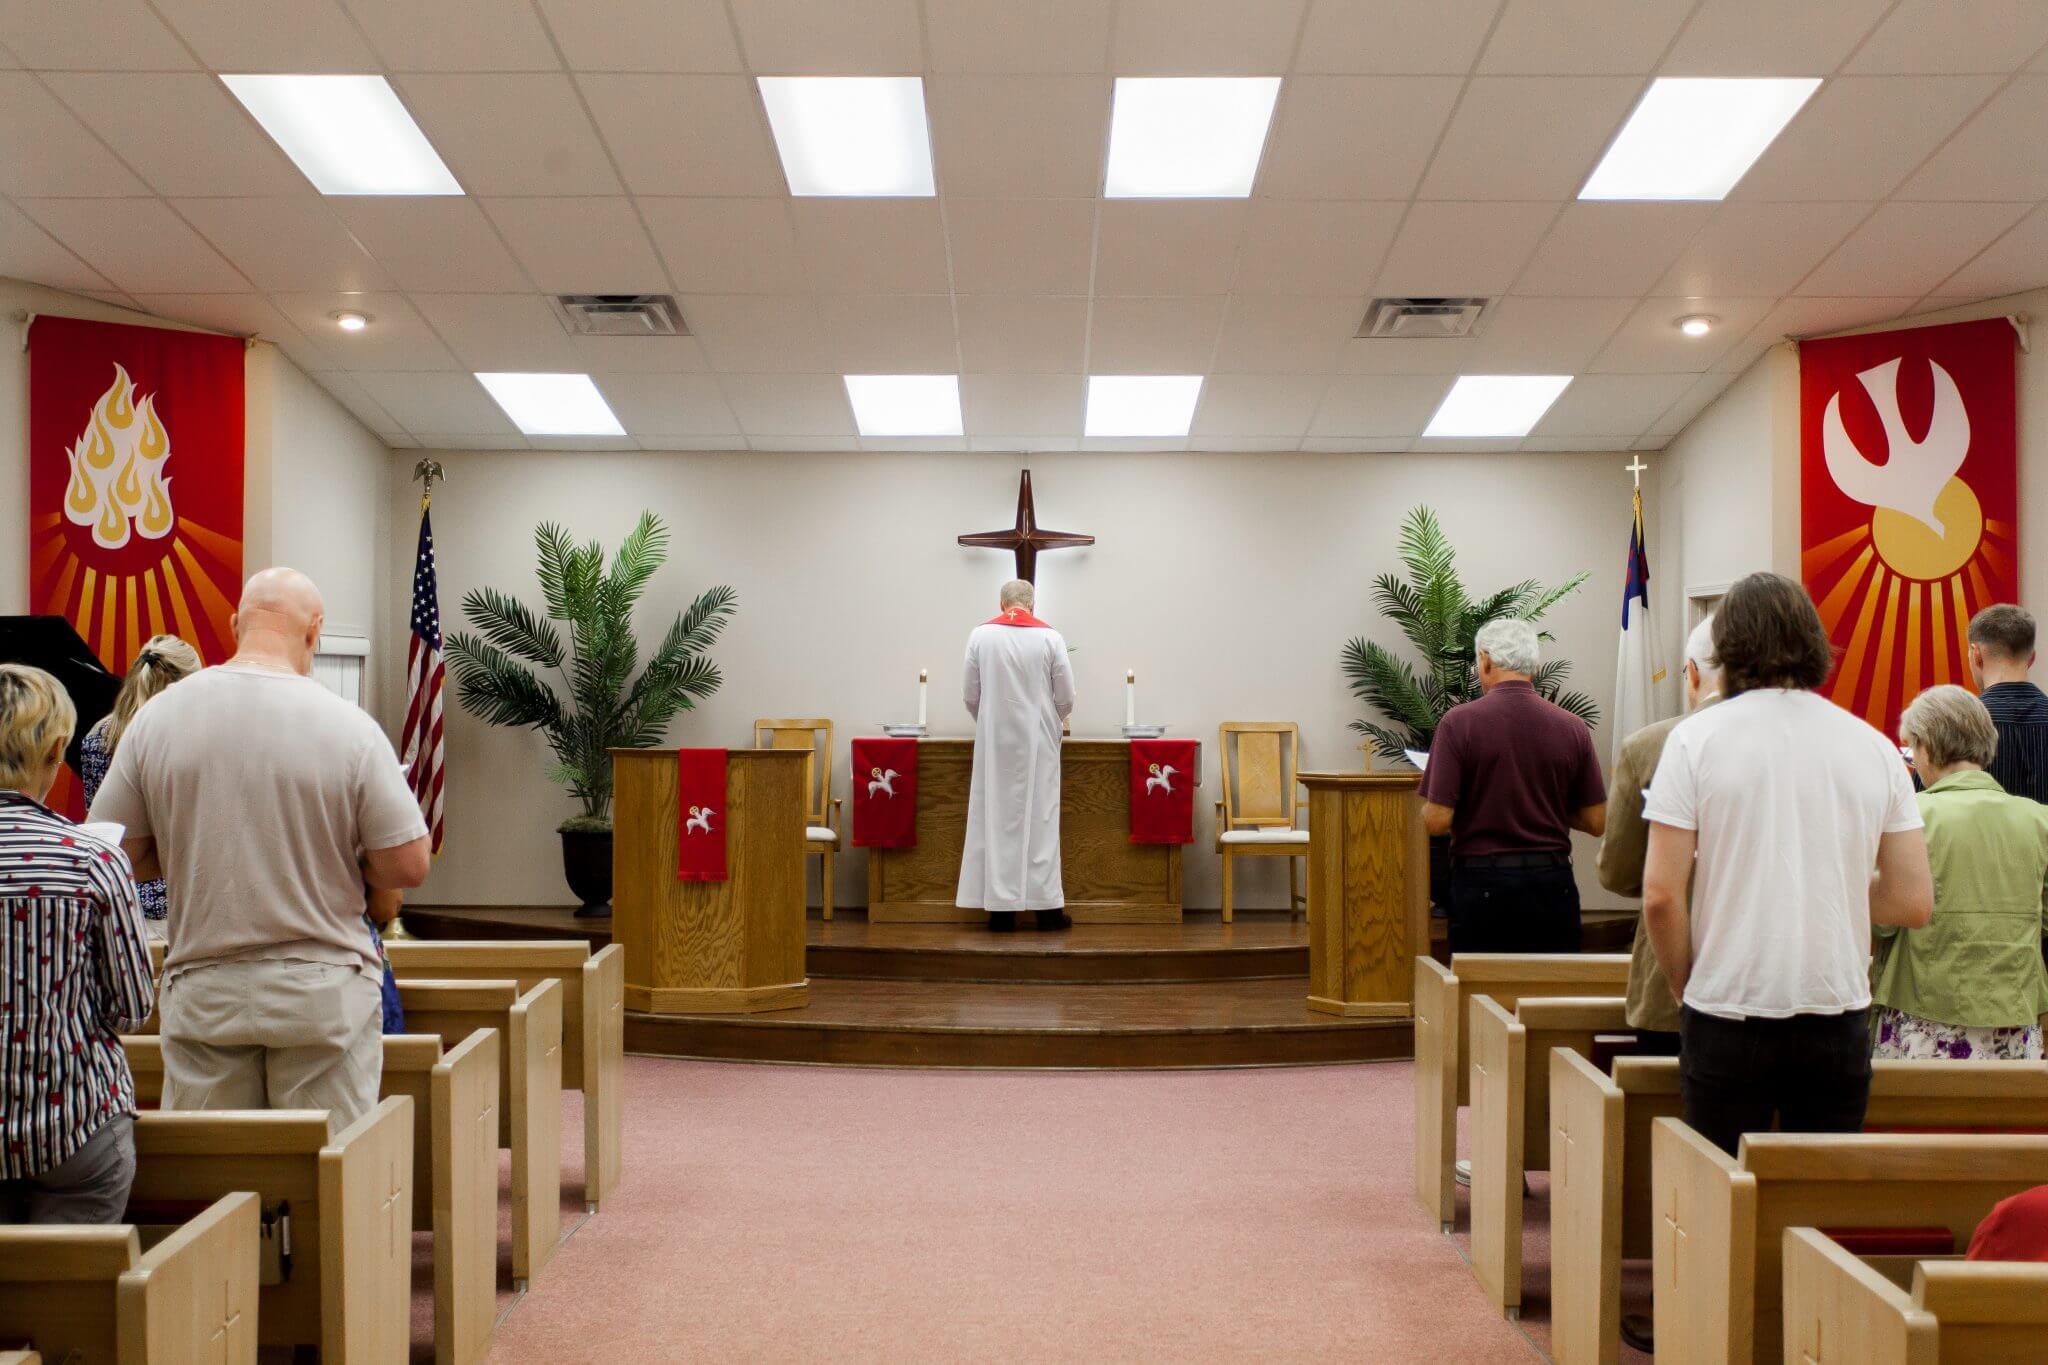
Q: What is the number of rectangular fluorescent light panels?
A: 8